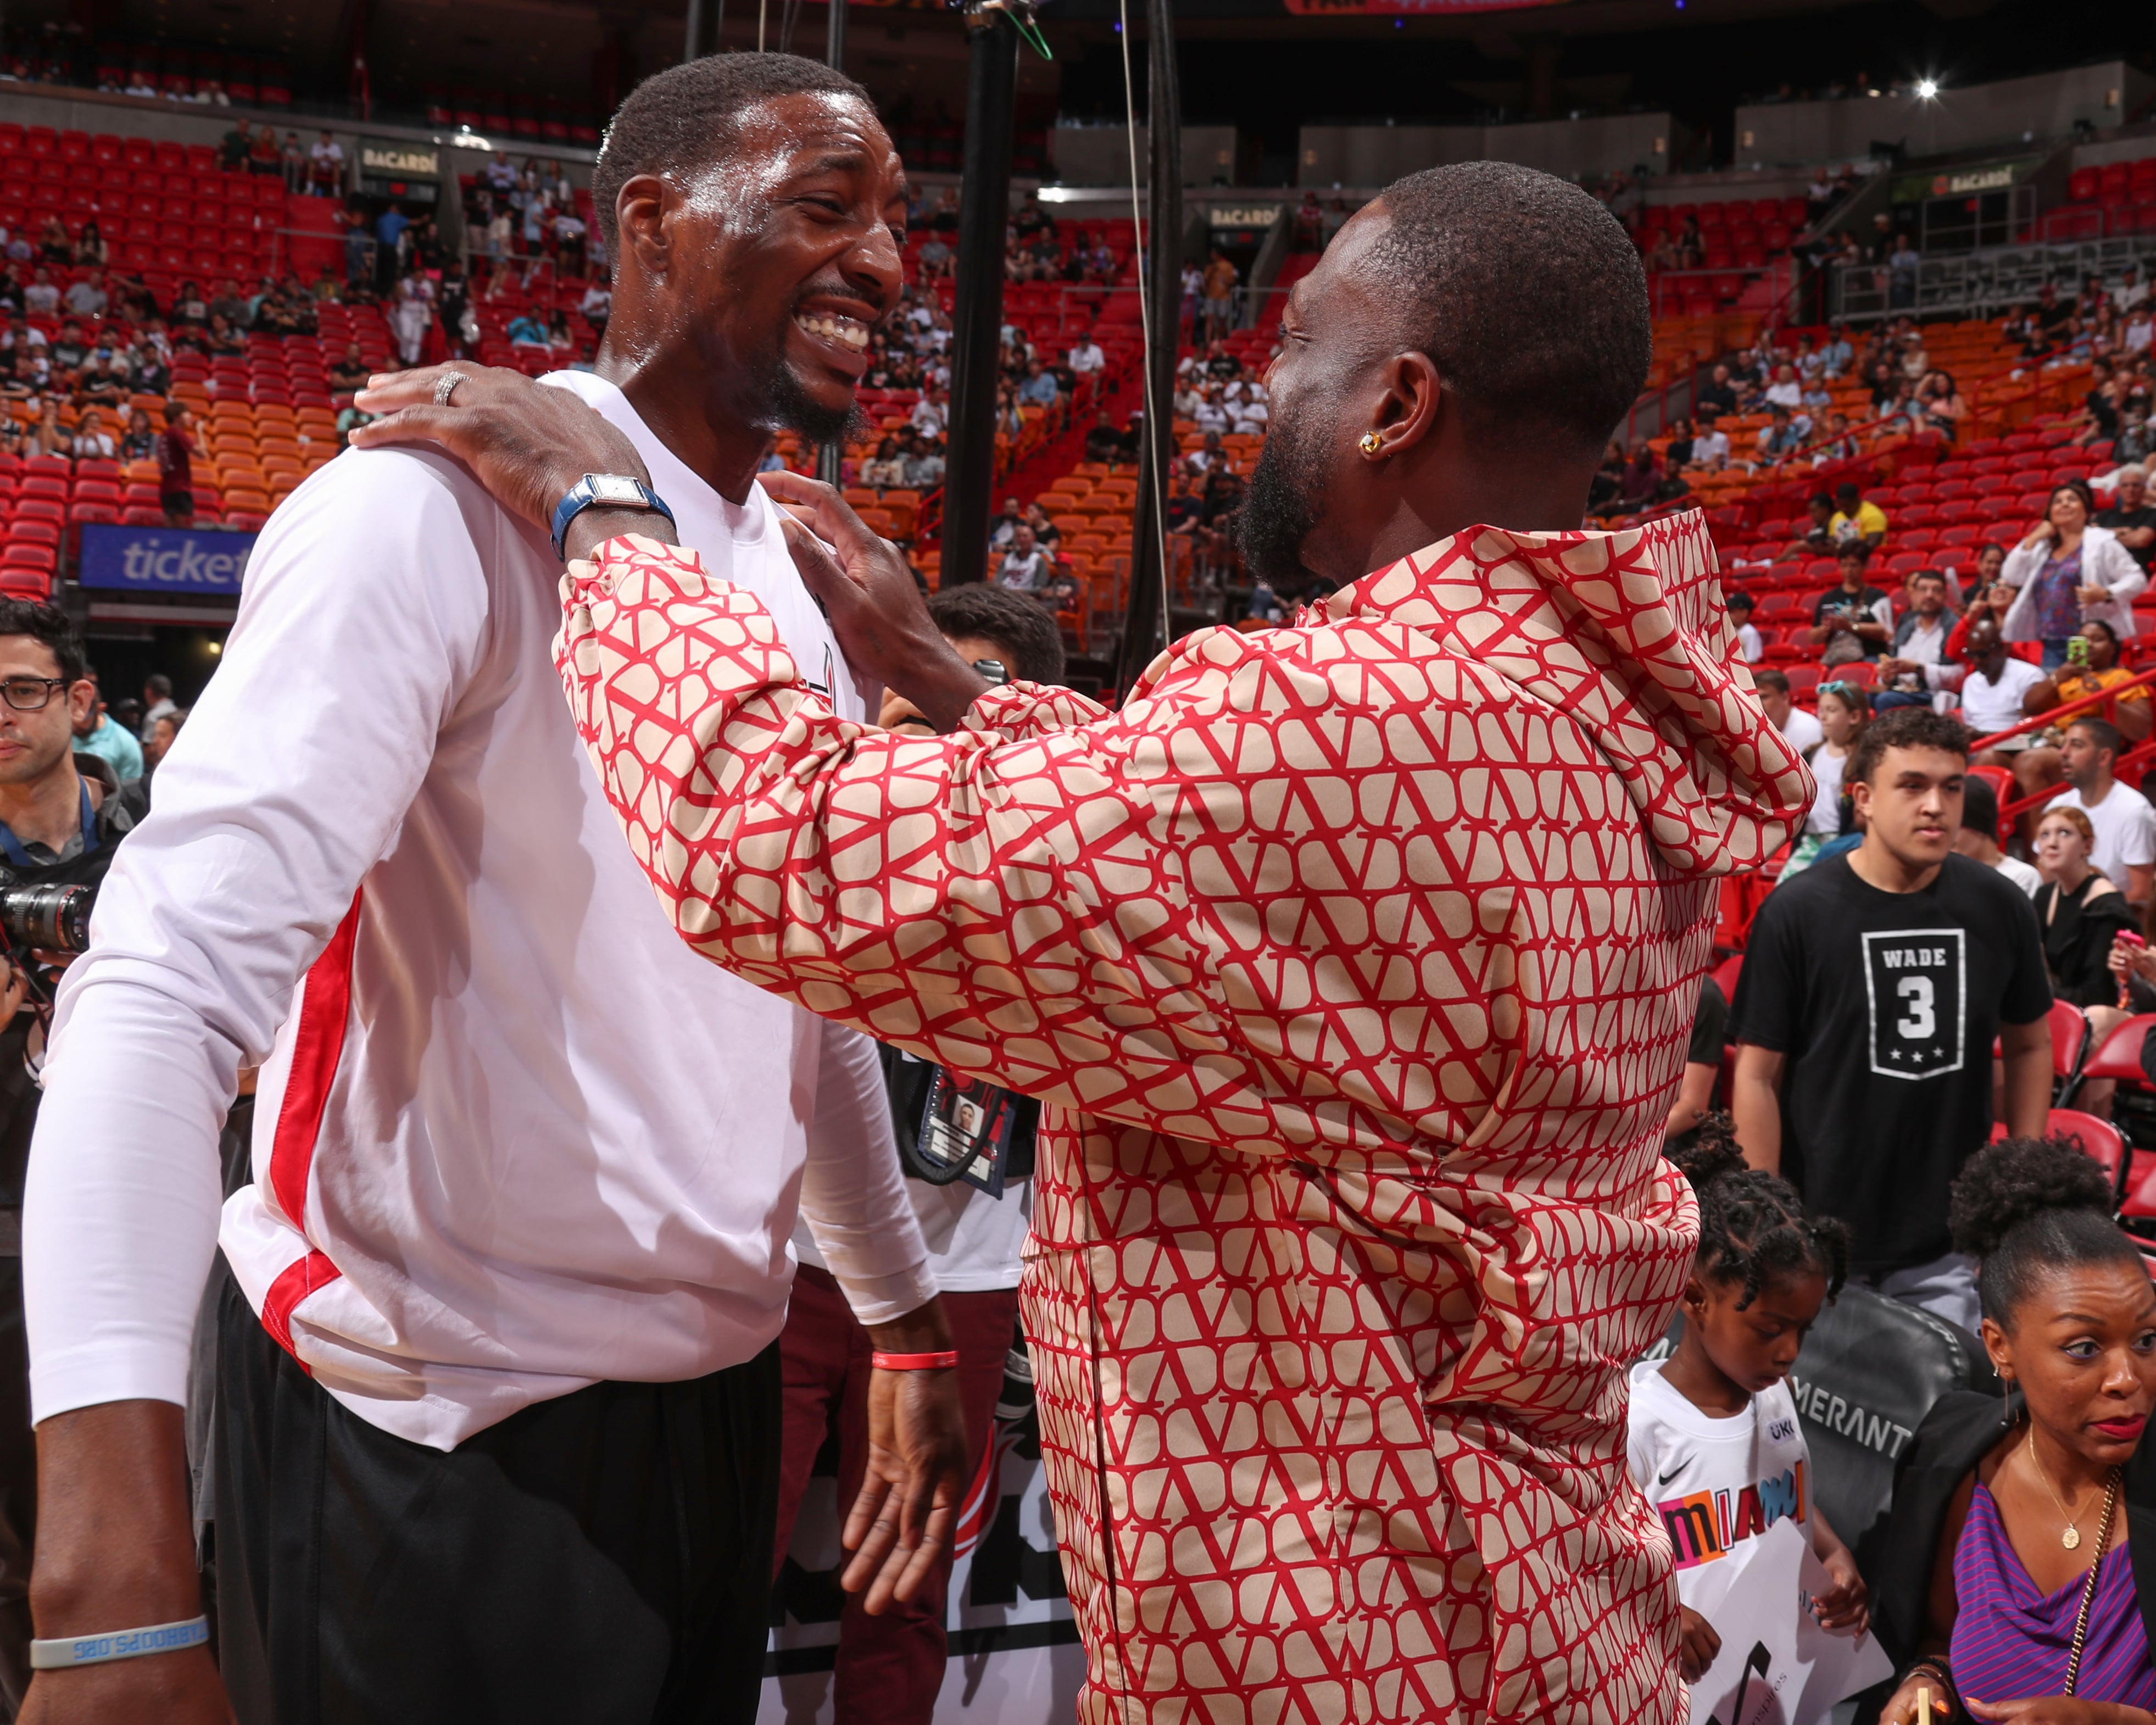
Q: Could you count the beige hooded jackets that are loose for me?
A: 1